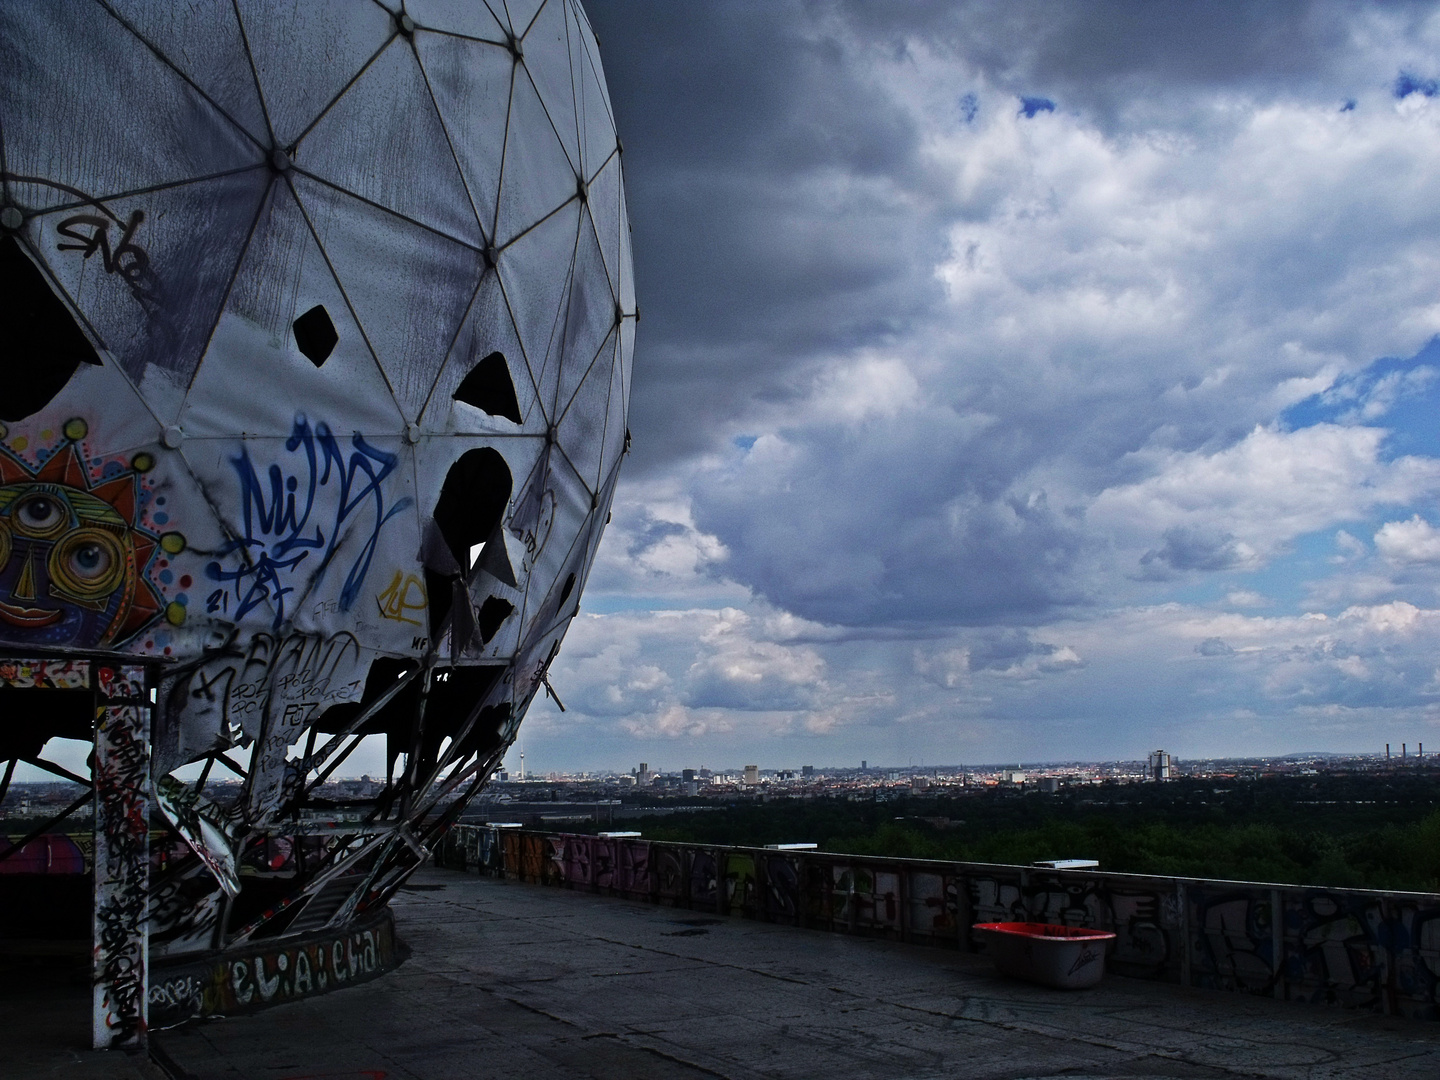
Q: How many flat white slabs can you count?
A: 4